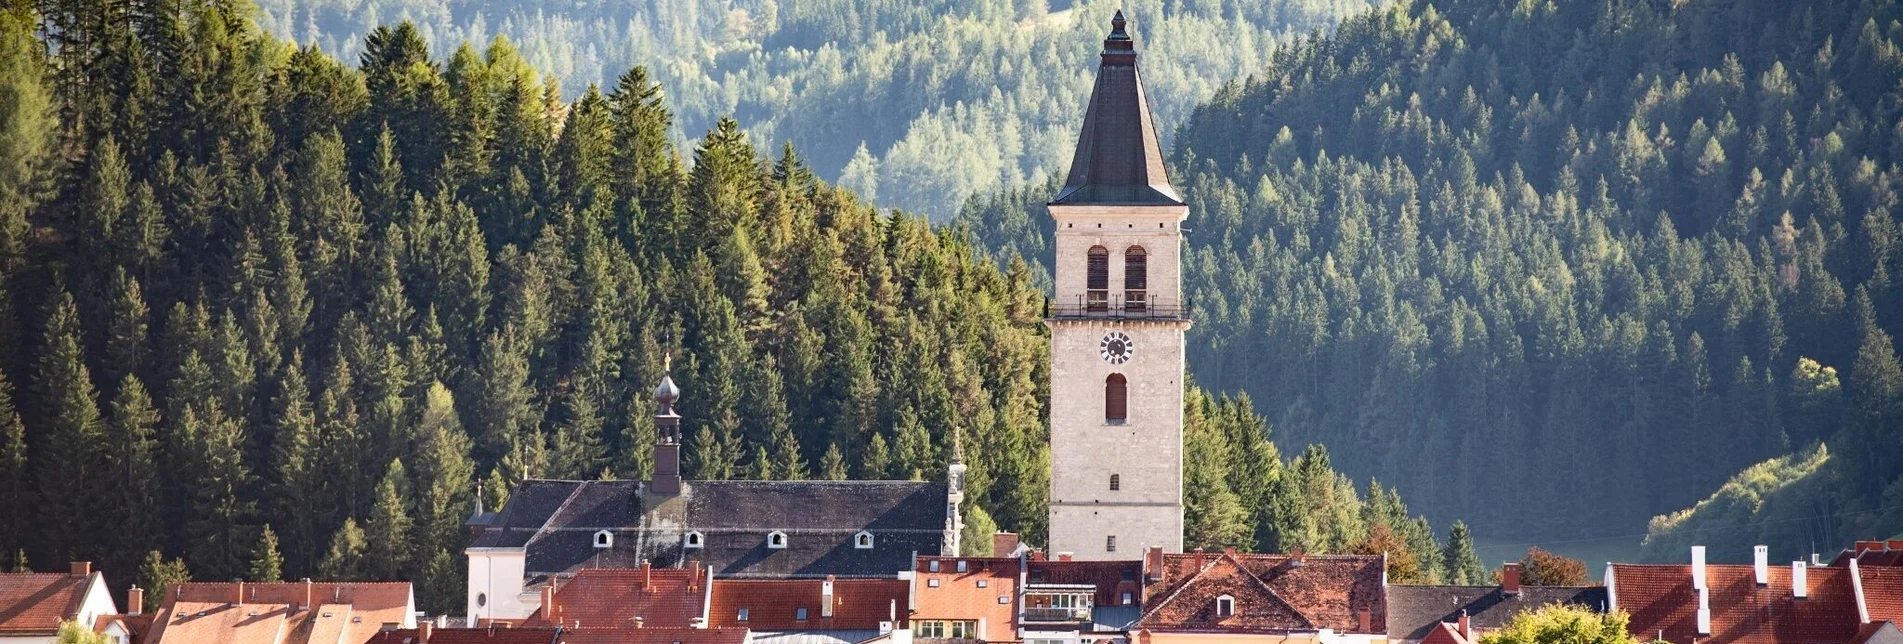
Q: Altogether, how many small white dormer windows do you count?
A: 5